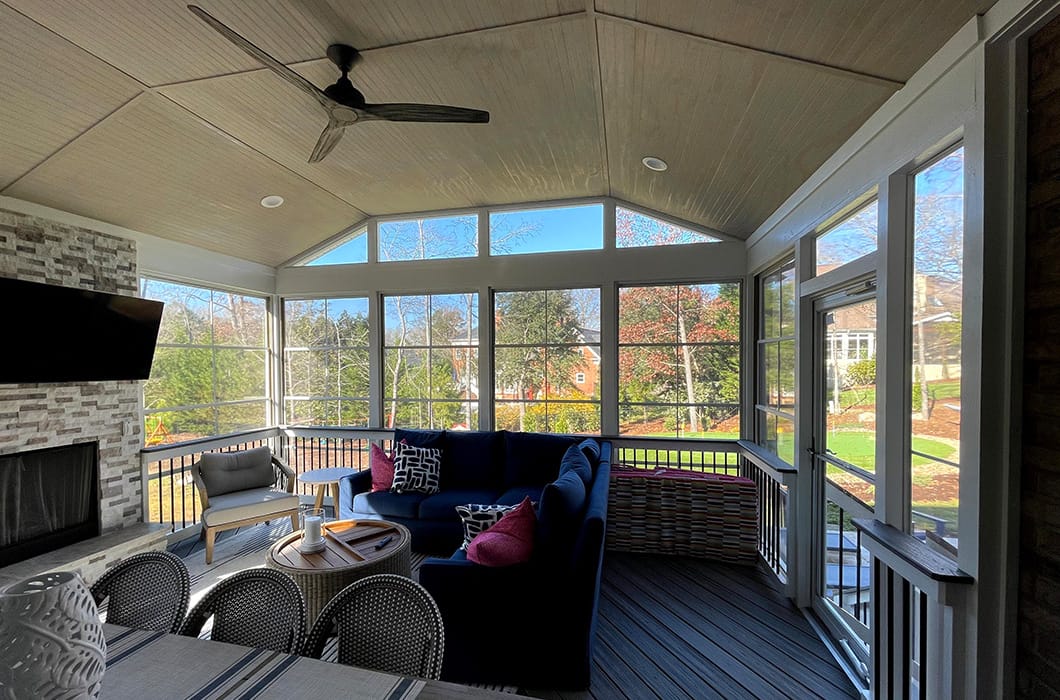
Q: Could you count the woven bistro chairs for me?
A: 3